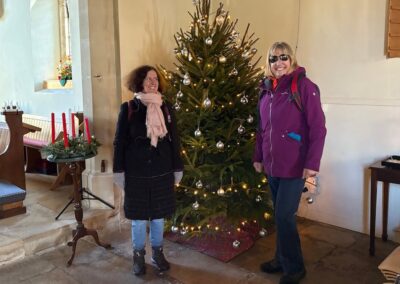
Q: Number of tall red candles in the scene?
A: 4